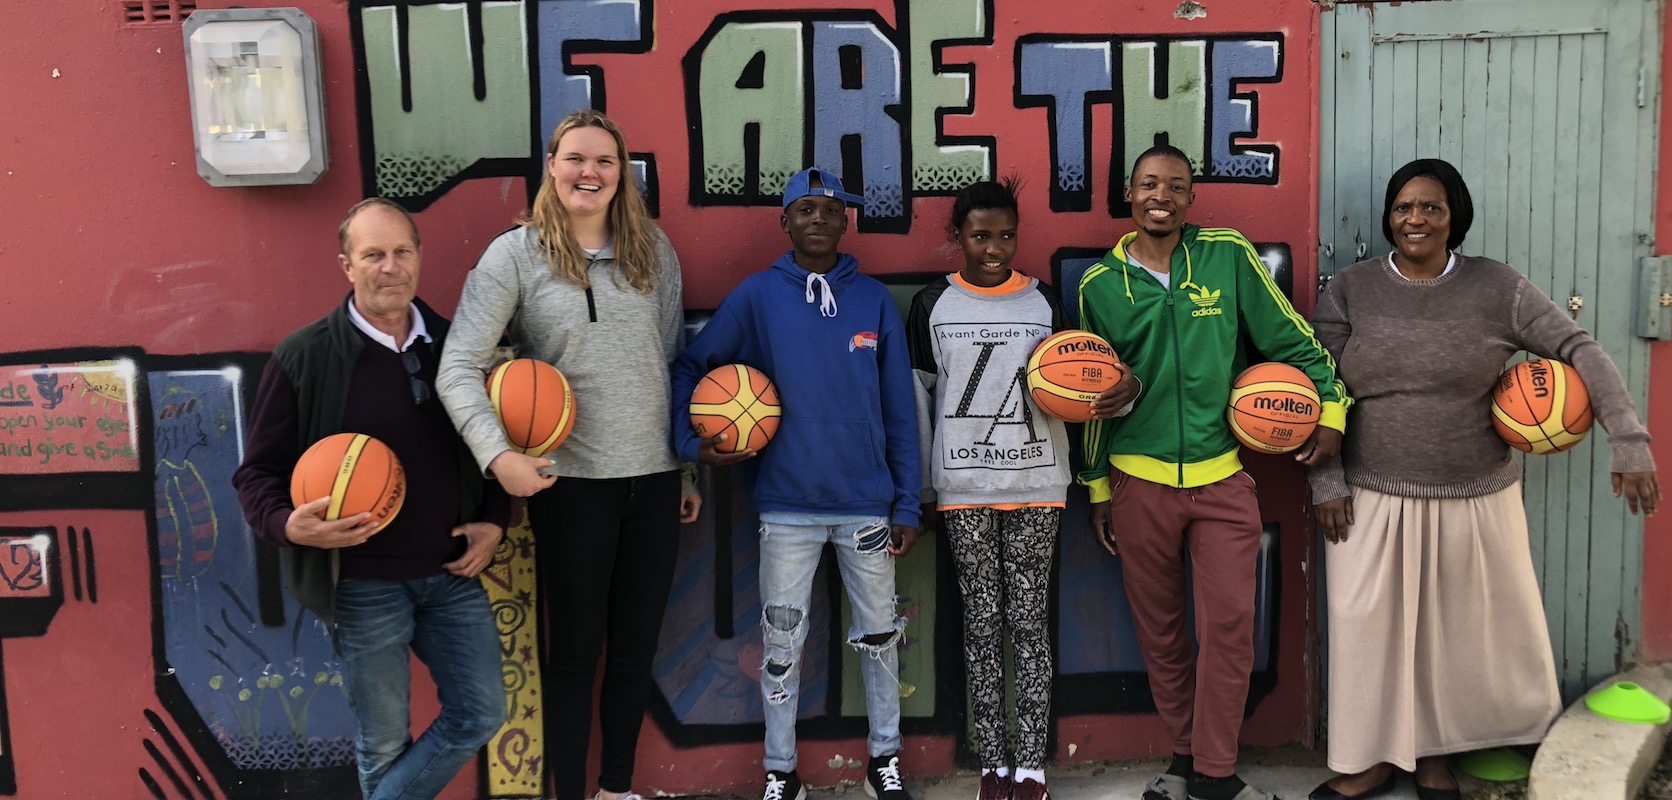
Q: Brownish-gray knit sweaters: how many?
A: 1